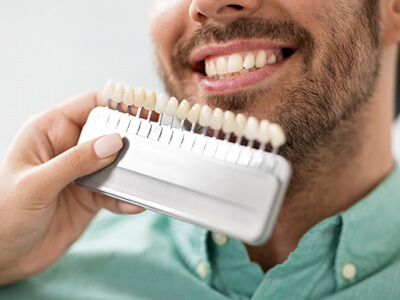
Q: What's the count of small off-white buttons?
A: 3